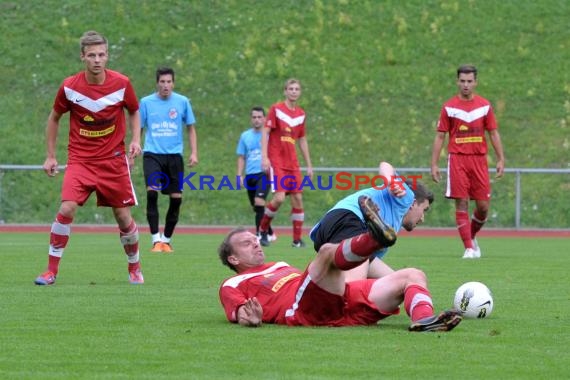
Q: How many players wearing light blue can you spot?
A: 3